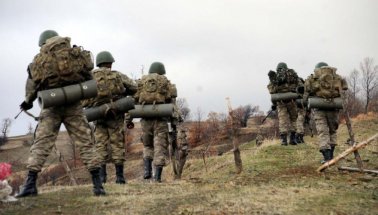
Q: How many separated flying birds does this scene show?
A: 0